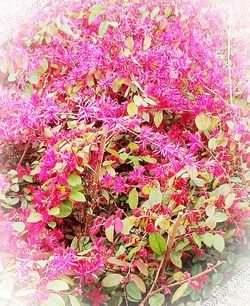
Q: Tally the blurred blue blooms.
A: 0